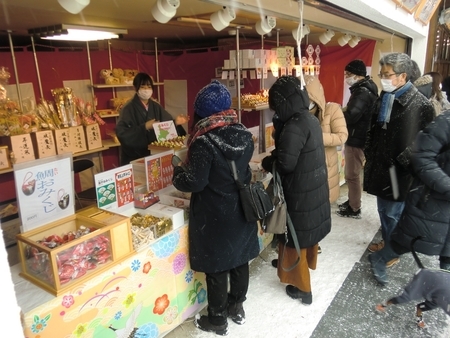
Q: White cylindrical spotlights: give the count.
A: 8